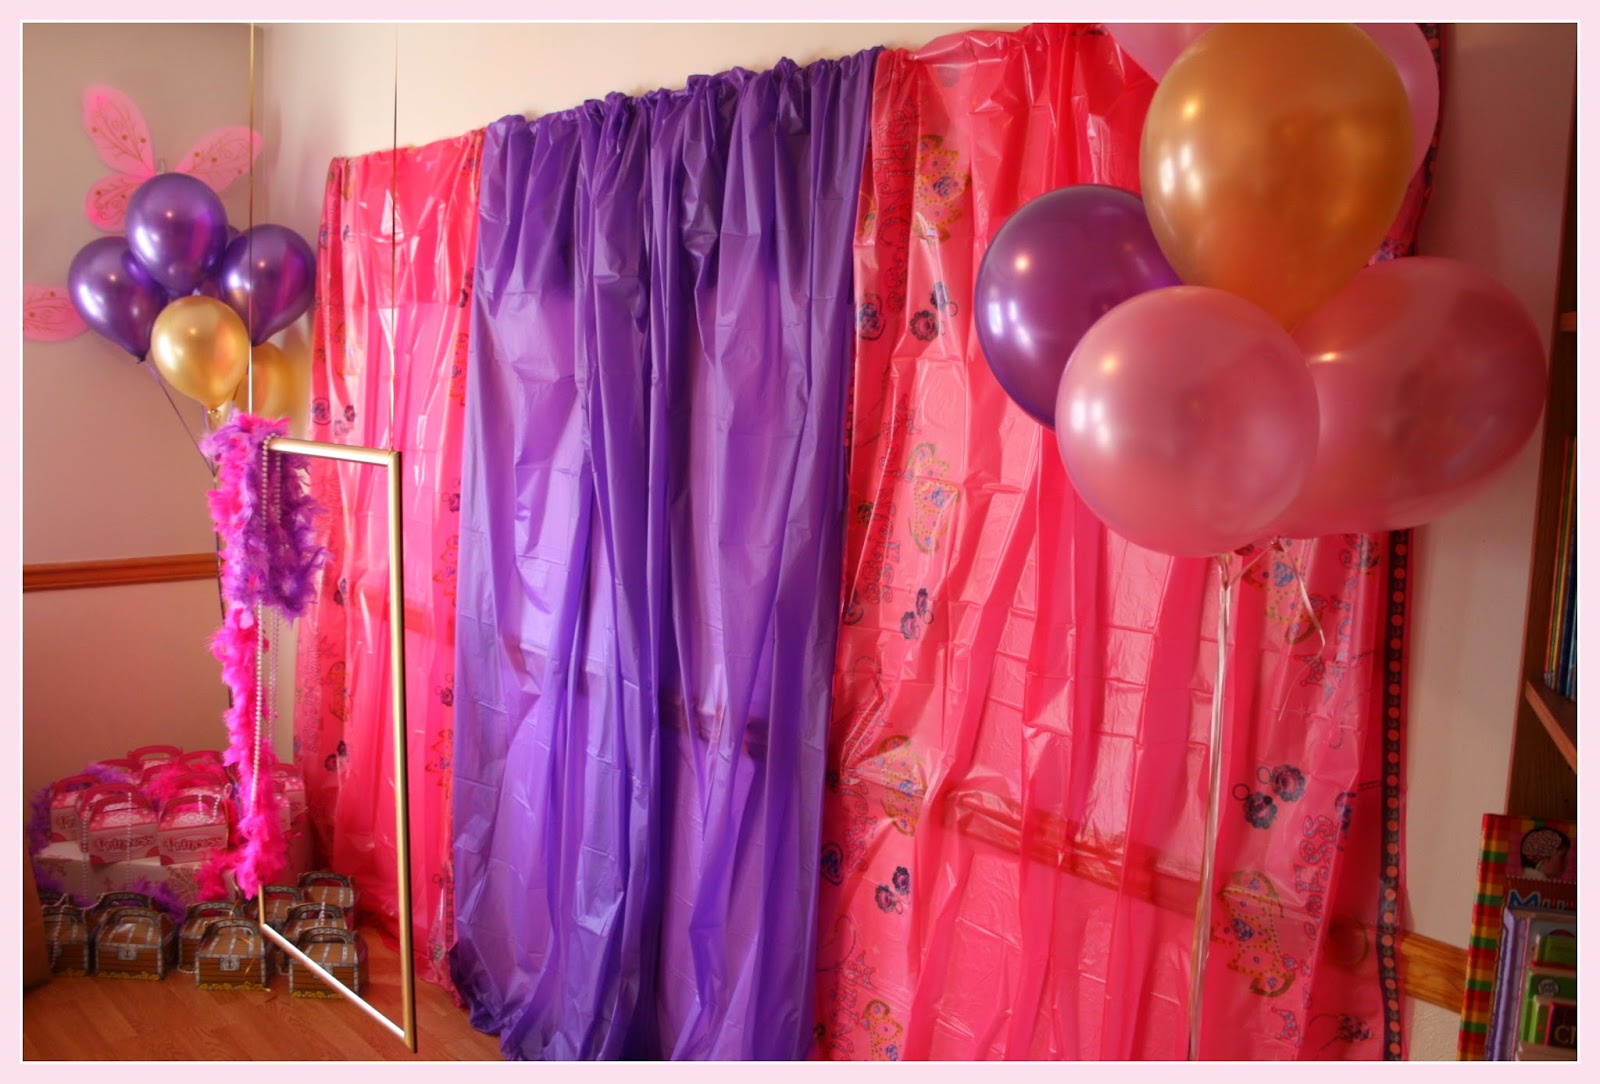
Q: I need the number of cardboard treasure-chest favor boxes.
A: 10